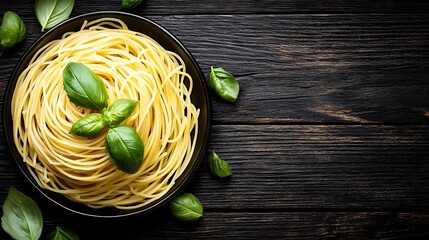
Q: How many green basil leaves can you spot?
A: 12